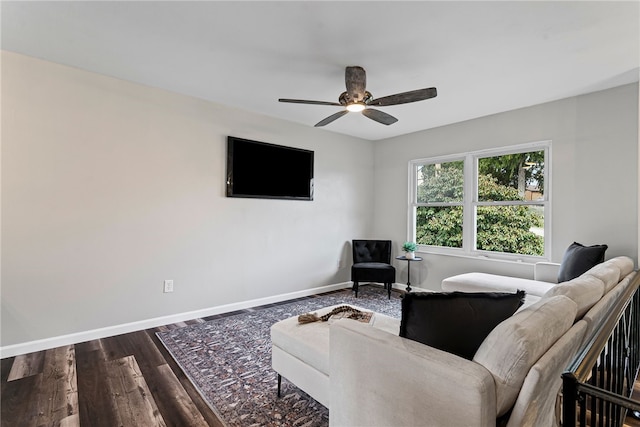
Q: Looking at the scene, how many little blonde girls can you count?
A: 0